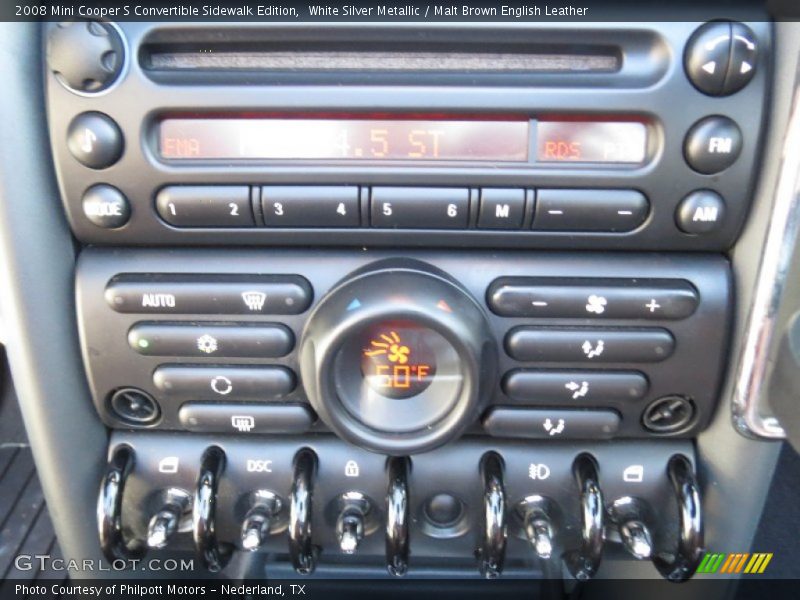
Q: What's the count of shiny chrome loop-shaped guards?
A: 7